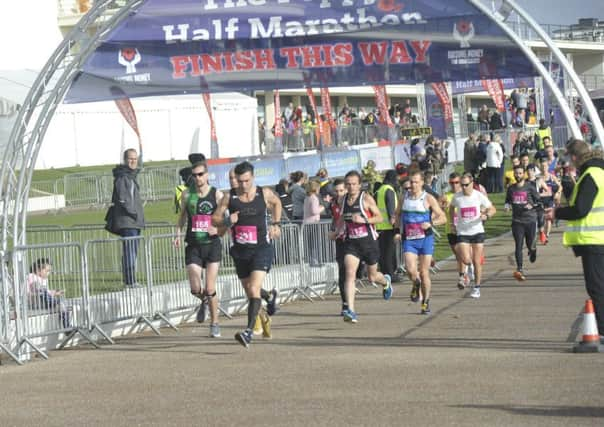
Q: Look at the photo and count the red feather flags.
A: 8